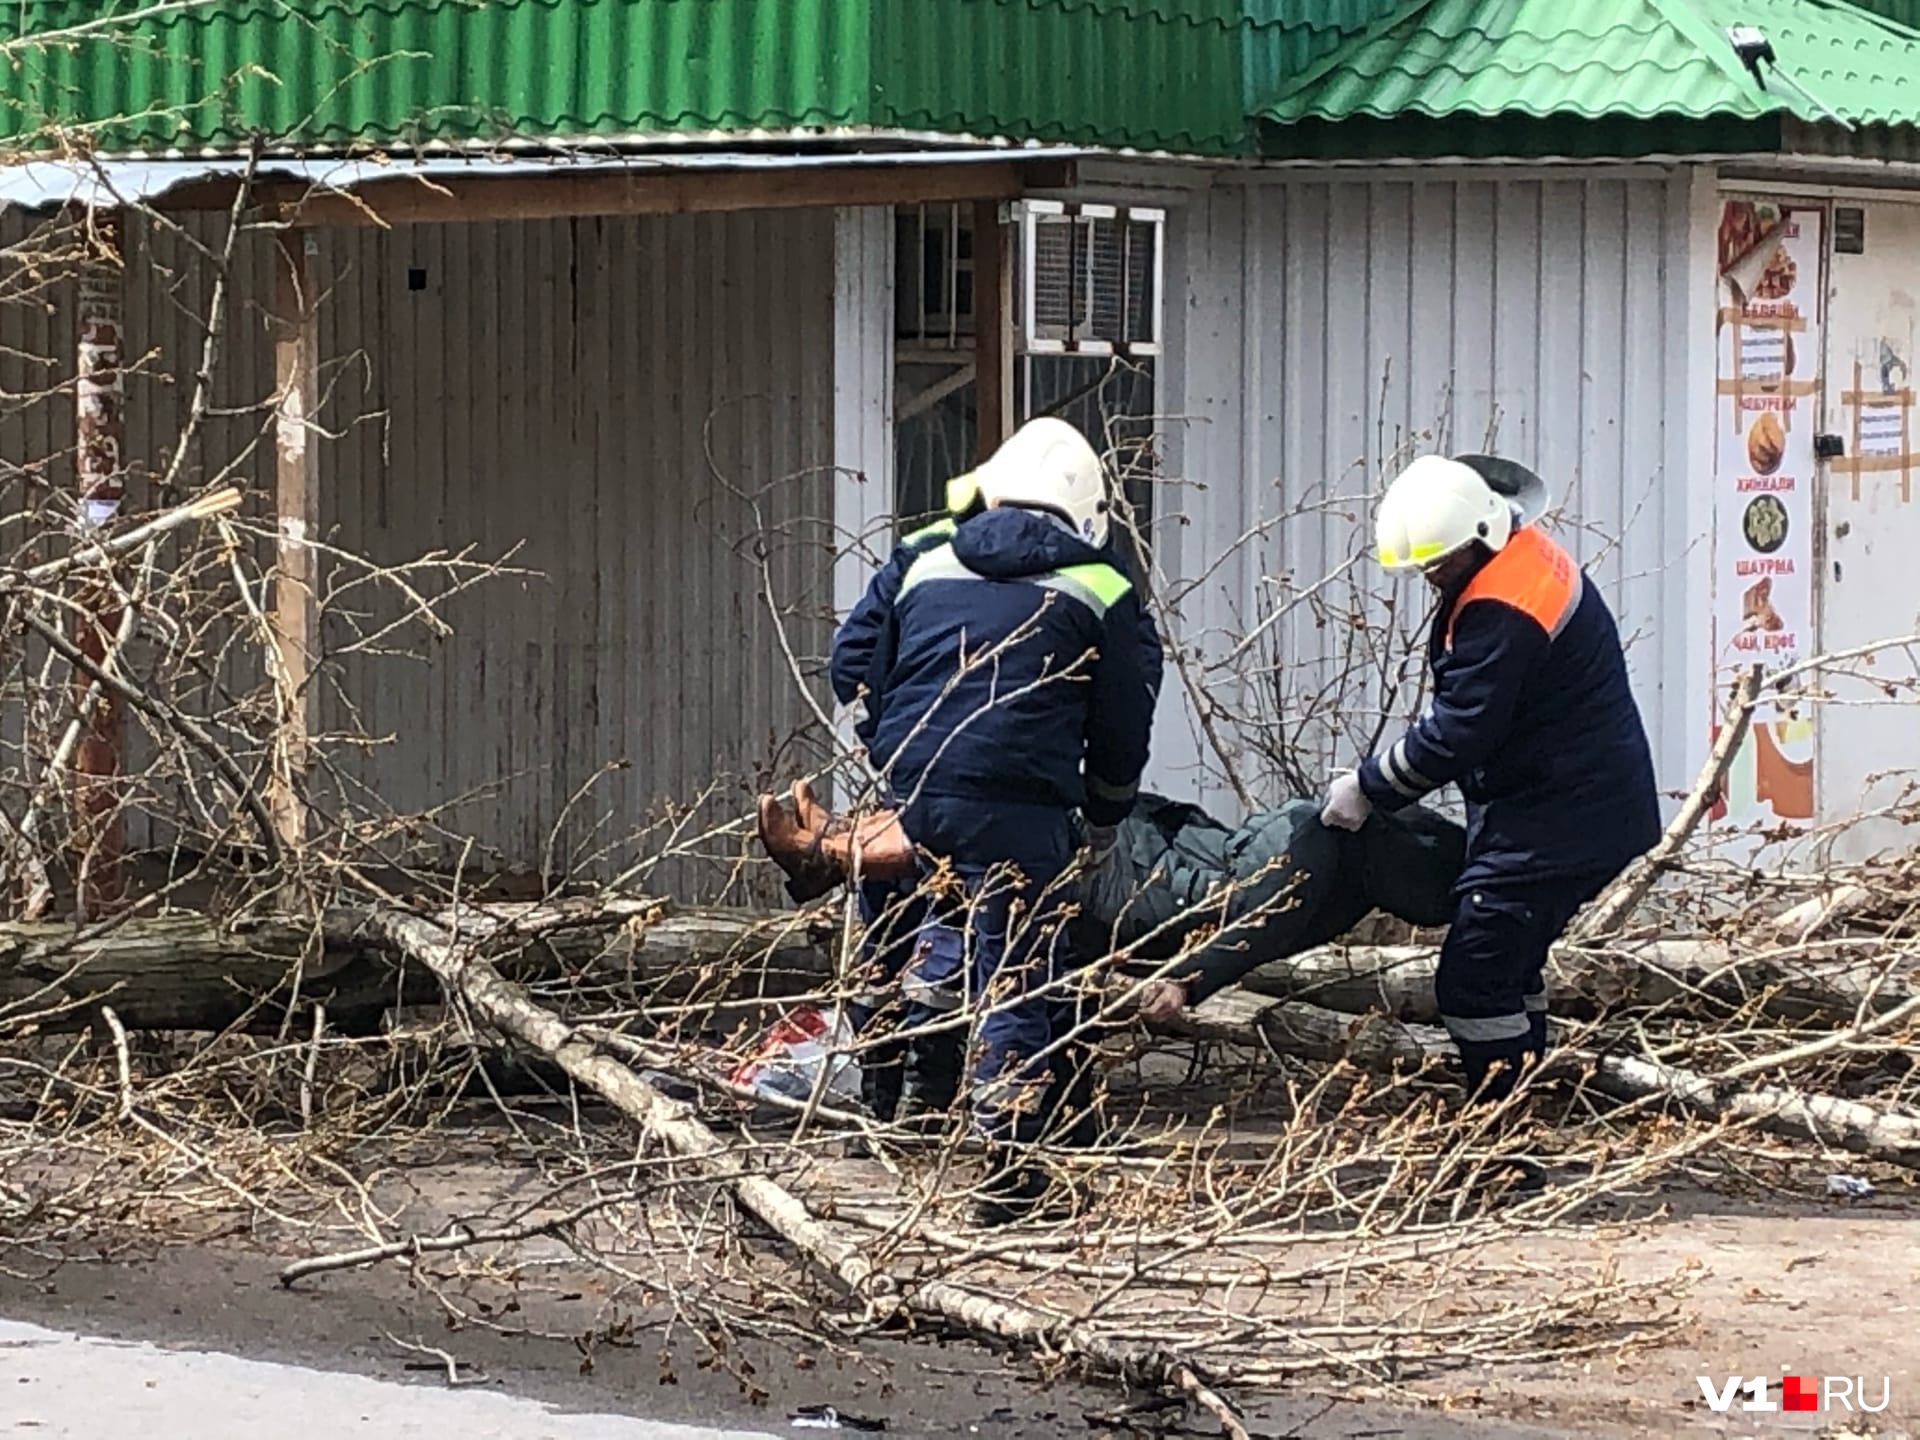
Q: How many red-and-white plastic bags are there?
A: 1